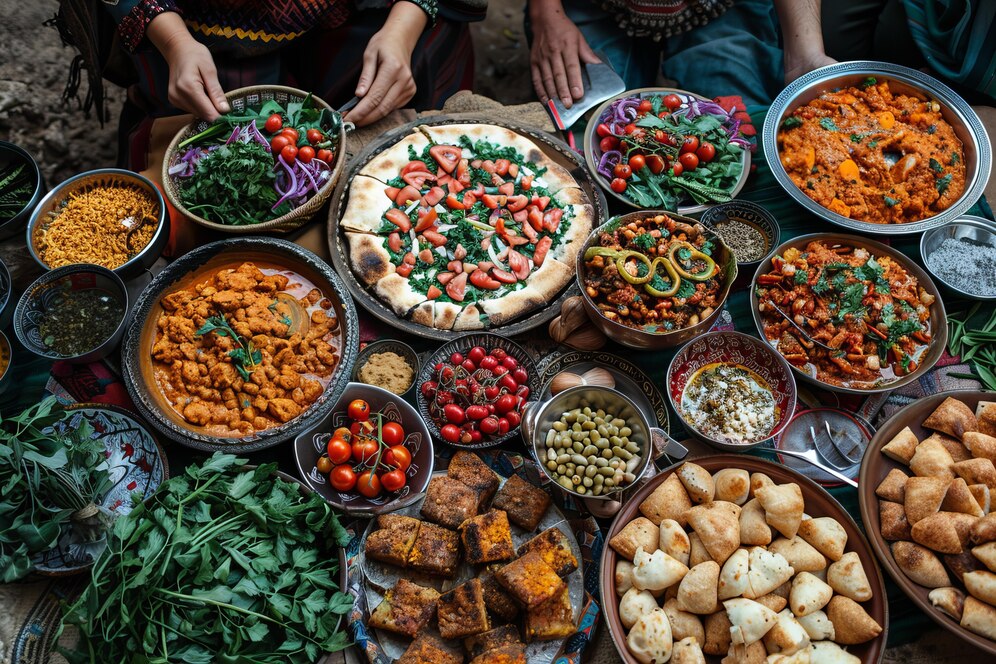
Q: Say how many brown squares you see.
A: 15